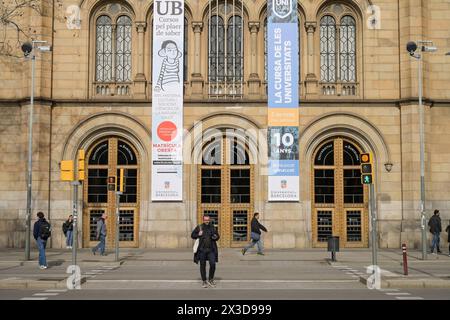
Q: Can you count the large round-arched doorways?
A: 3